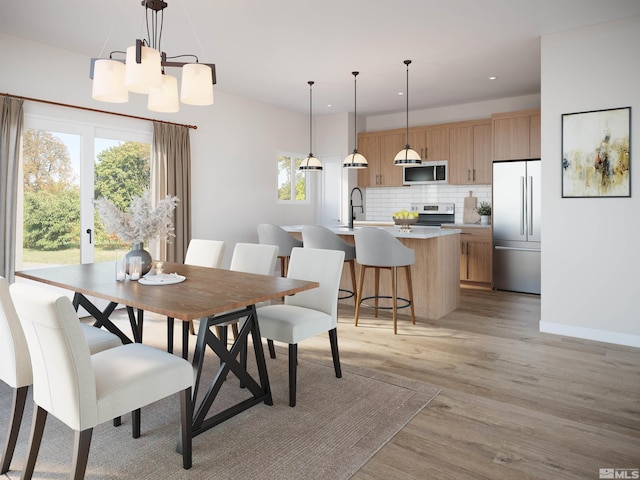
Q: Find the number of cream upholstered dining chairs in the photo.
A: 5